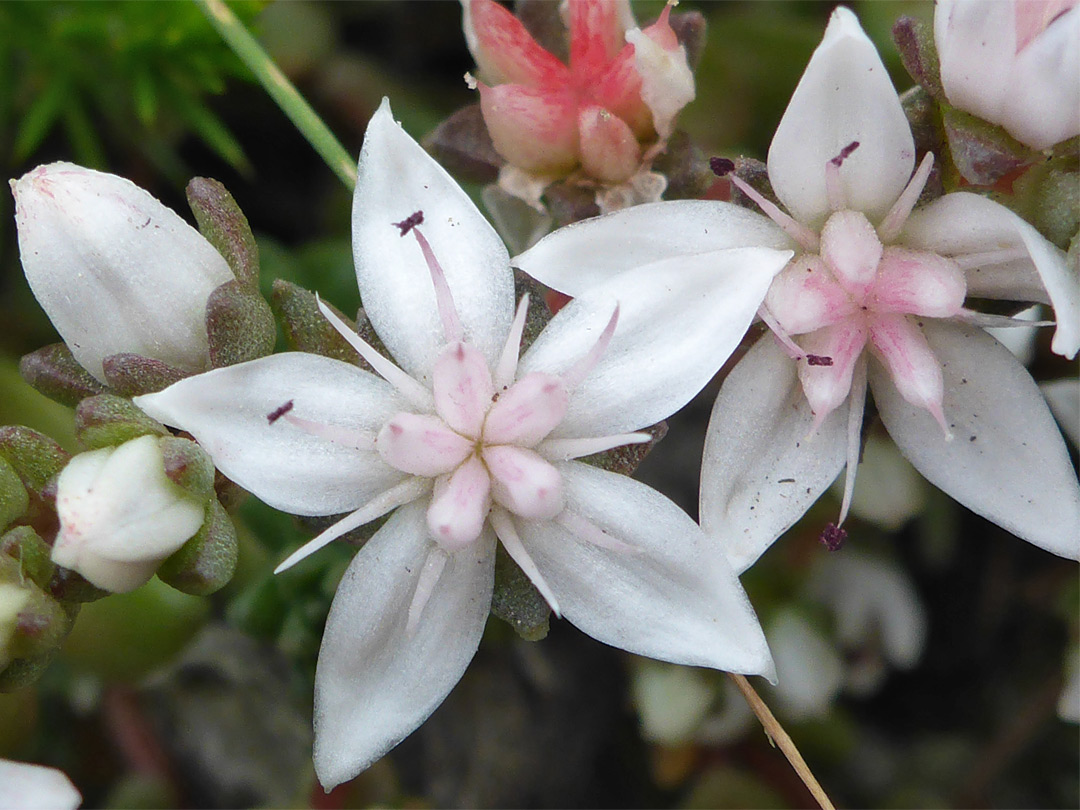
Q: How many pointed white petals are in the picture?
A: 10